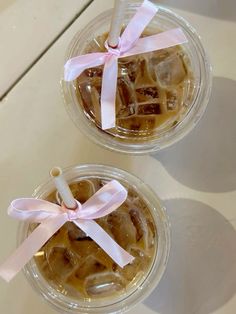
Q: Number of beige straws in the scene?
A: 2